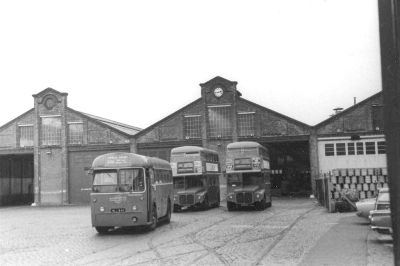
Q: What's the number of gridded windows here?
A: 6